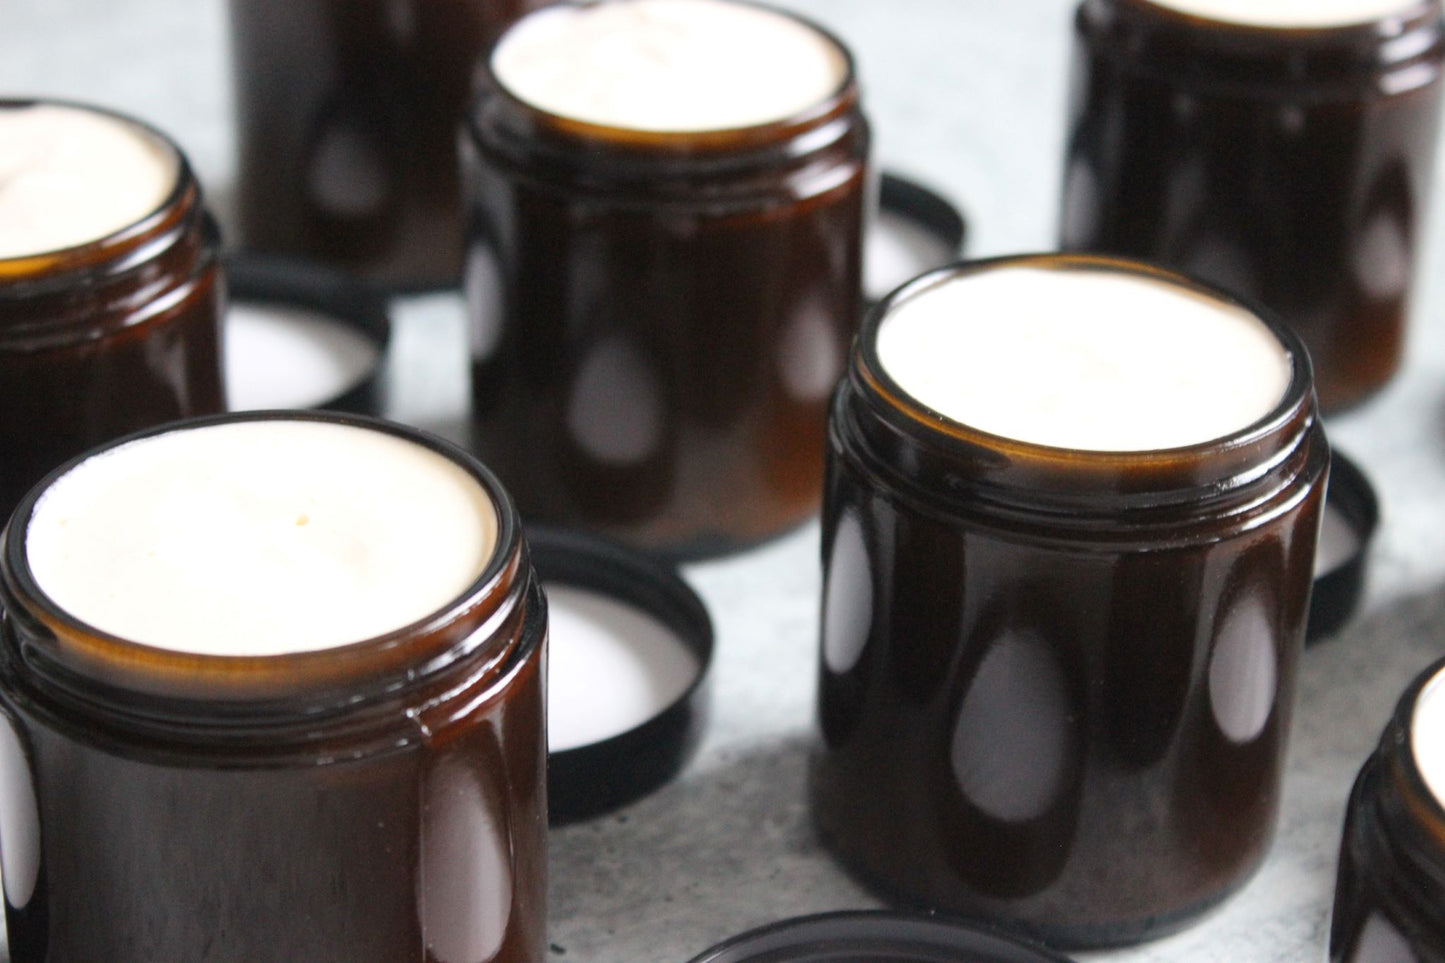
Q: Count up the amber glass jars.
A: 7